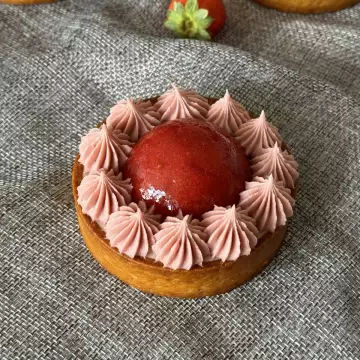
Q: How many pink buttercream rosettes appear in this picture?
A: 11